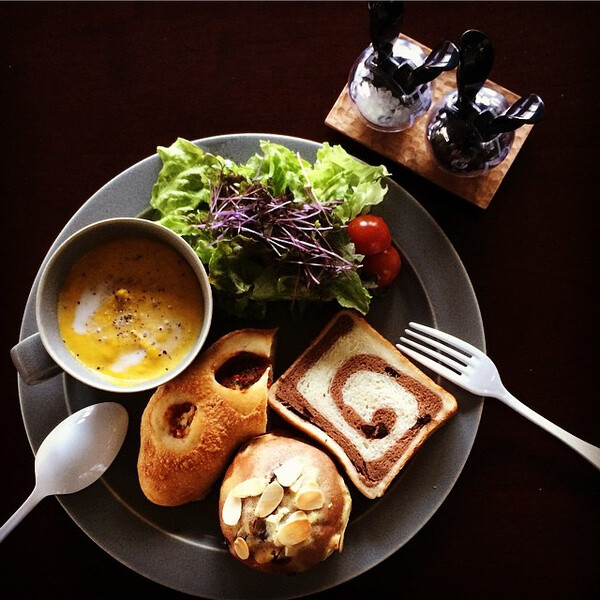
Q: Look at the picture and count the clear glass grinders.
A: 2